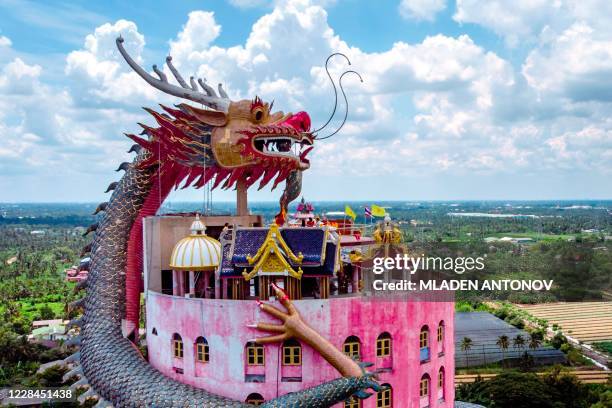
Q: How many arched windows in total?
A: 13